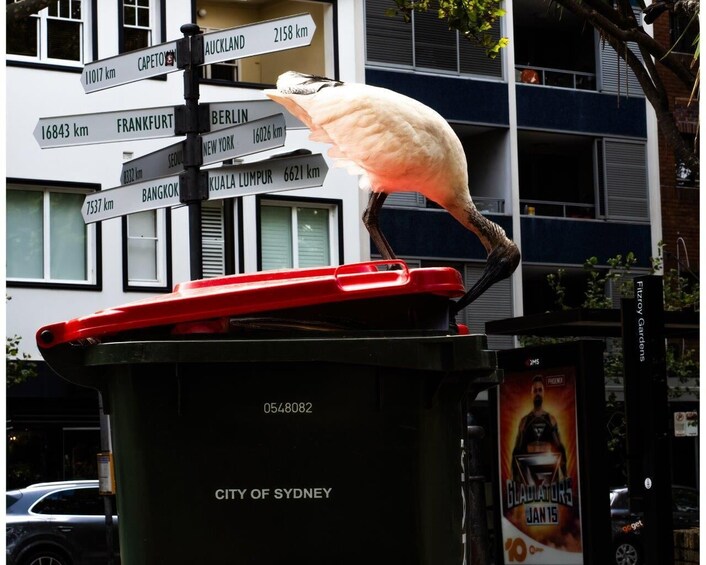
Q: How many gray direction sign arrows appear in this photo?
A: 8